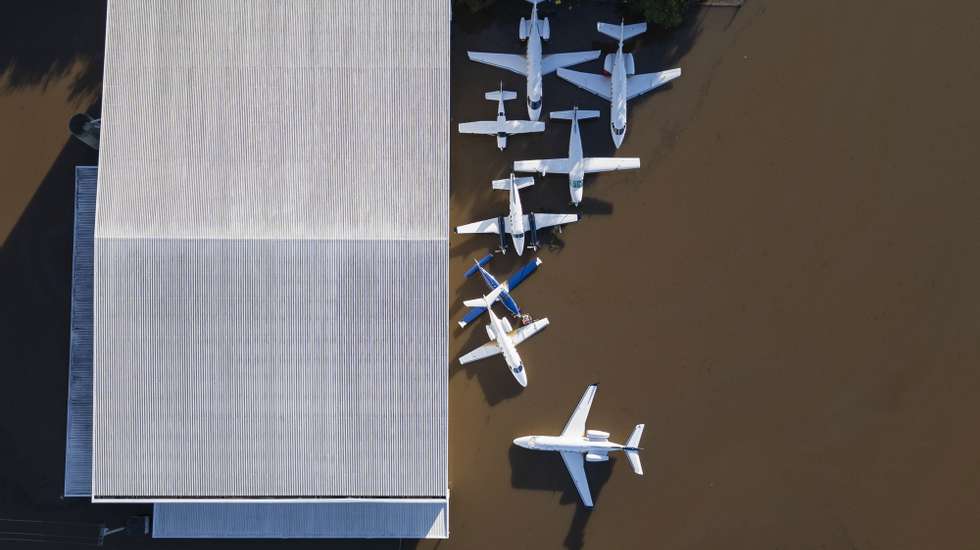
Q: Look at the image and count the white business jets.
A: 4